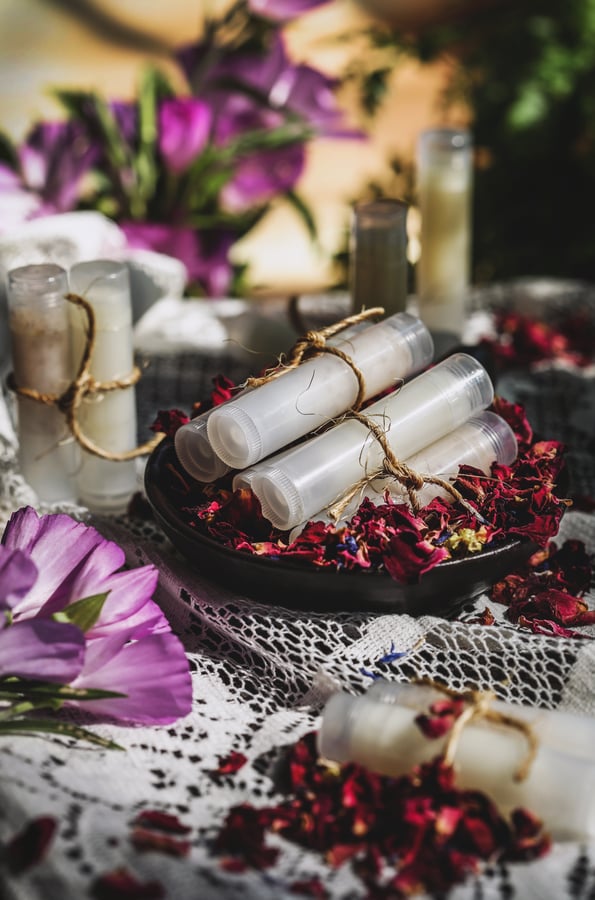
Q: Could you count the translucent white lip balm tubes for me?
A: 11